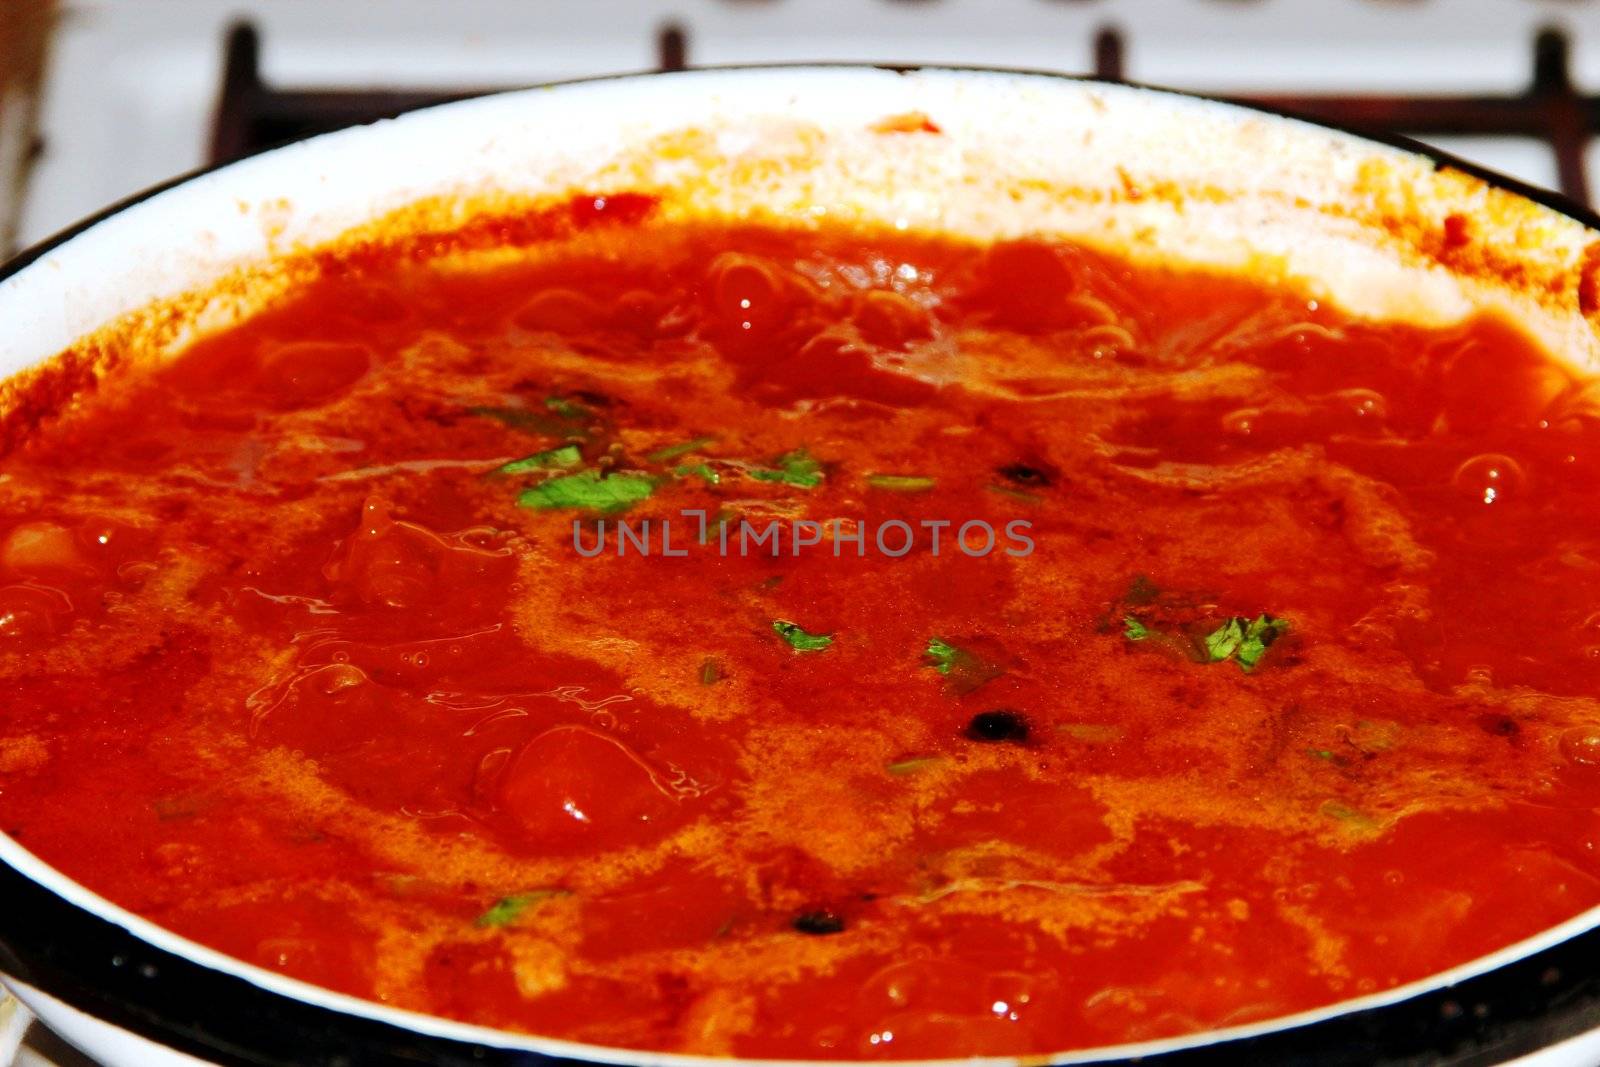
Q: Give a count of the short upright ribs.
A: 4